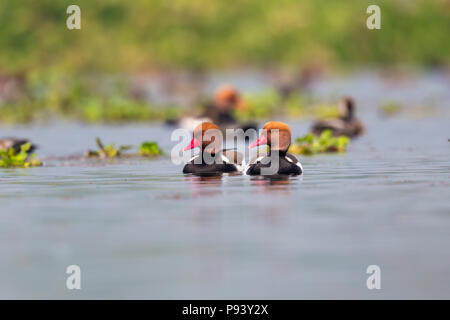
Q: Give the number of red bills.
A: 2